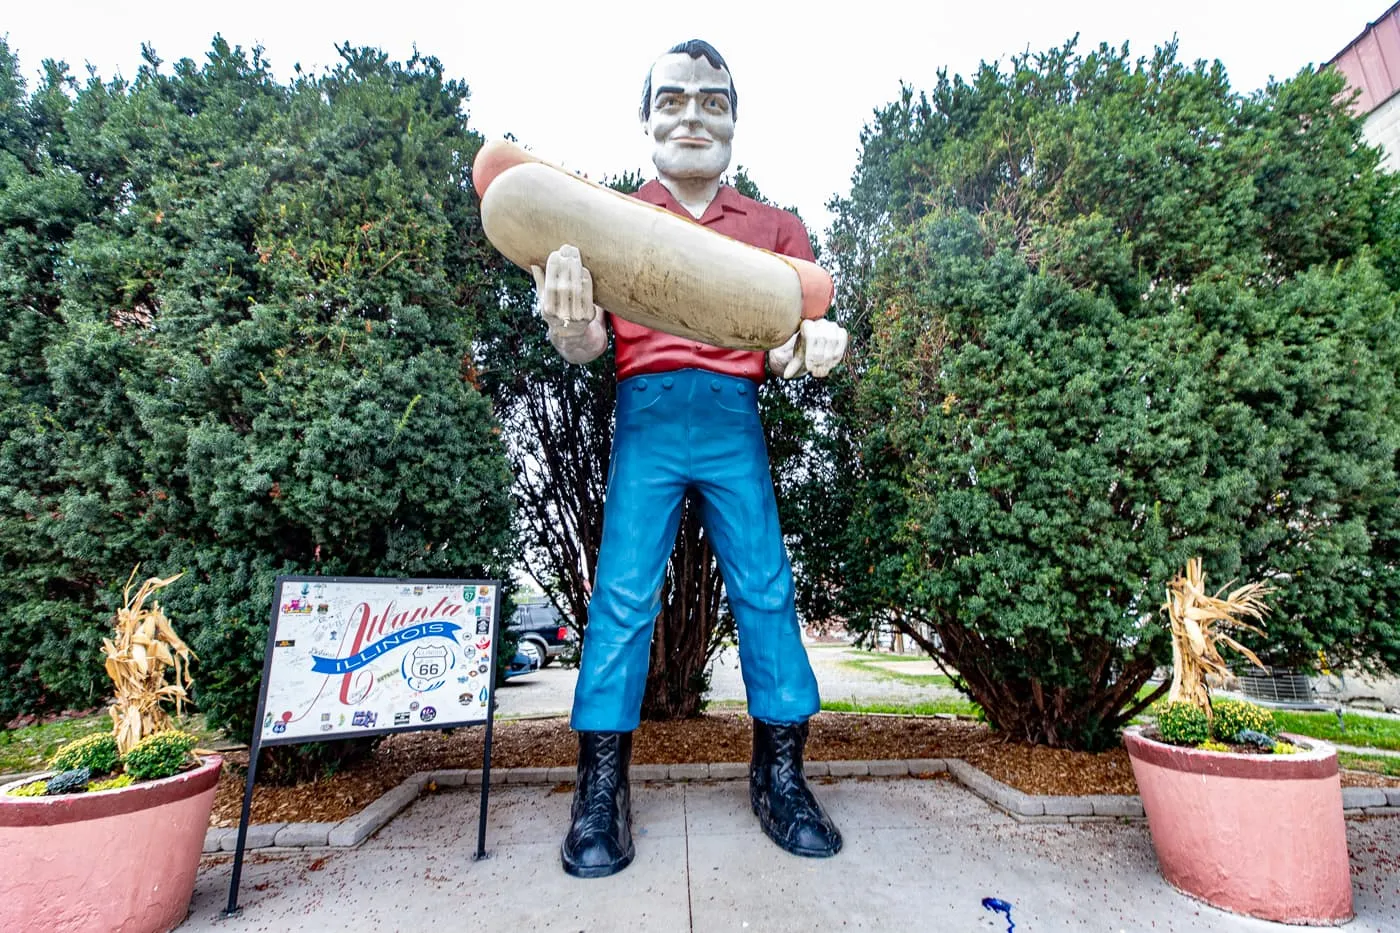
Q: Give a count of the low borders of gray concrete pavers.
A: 1